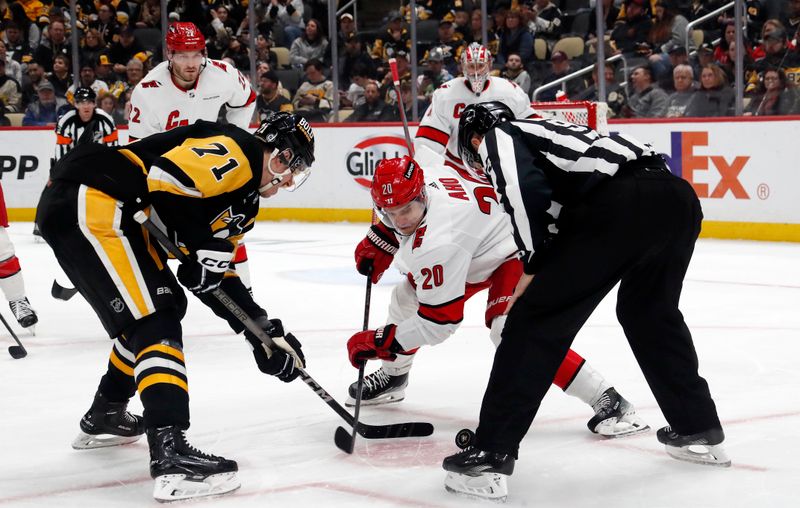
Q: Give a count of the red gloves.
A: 2